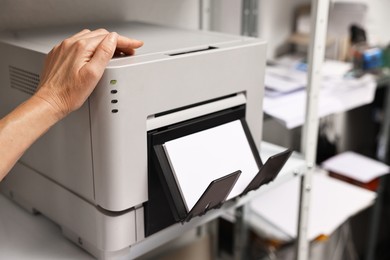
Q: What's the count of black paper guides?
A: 2